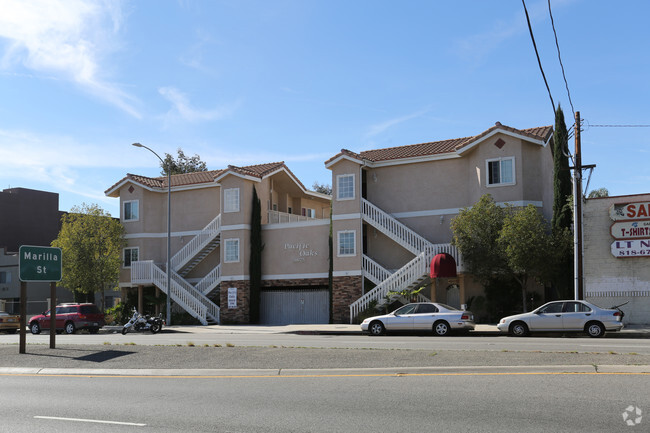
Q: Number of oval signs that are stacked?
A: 3